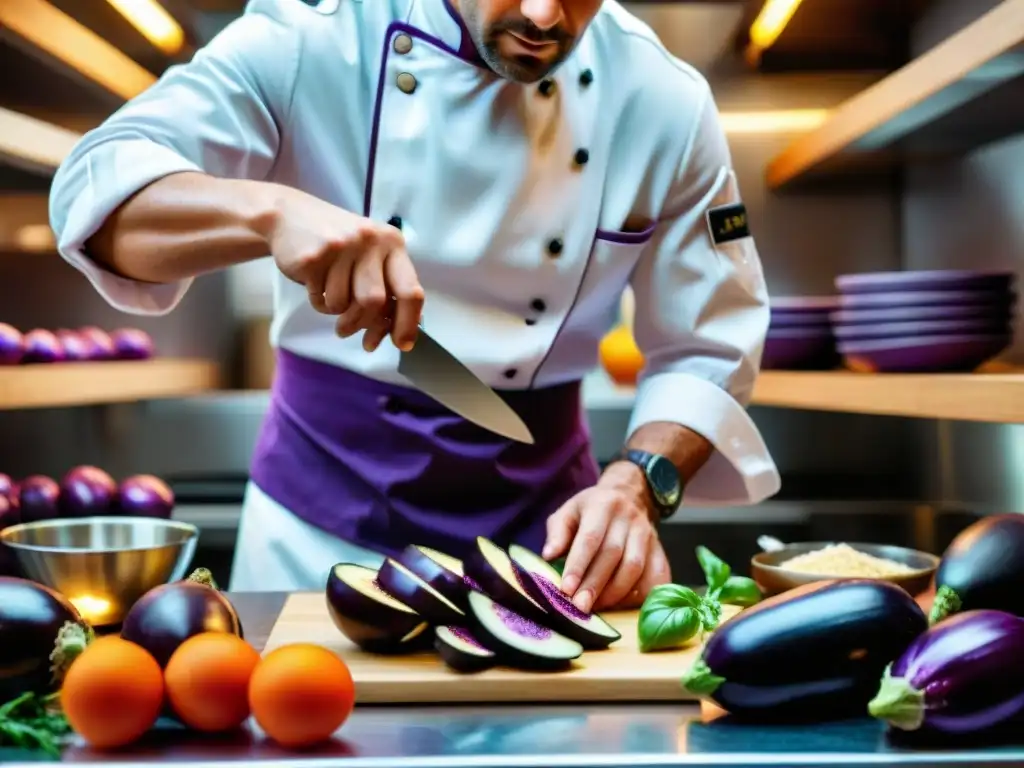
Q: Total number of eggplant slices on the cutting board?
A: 7